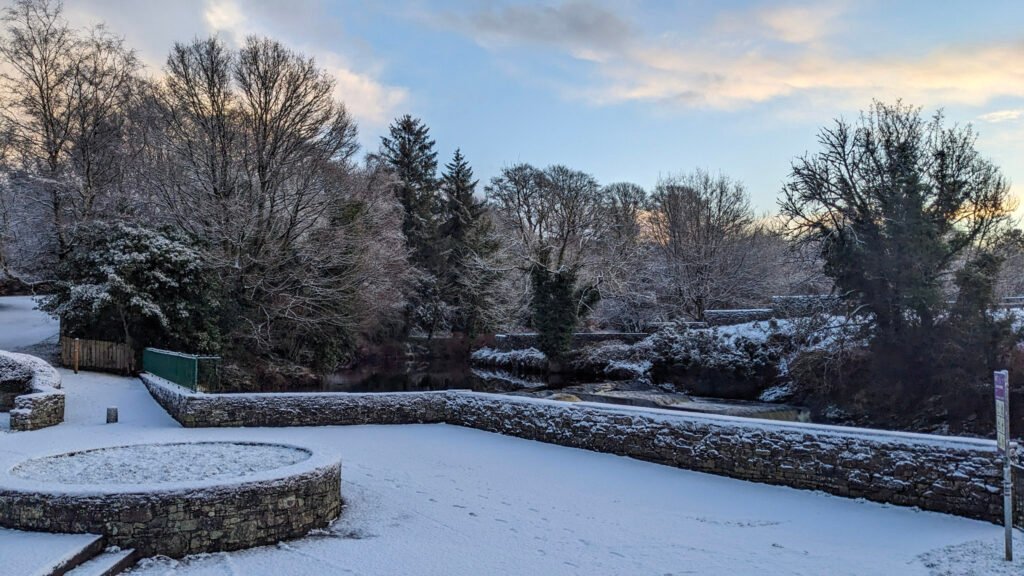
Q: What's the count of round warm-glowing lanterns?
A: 0